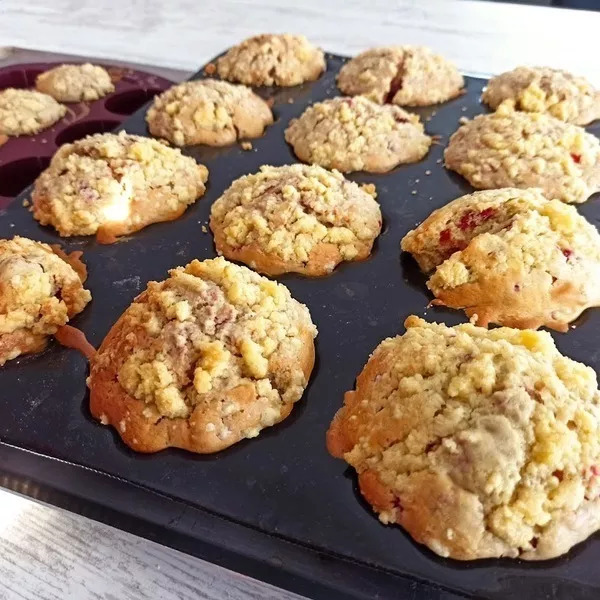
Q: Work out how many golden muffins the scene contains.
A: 14